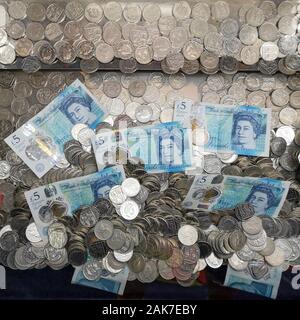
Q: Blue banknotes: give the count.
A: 7